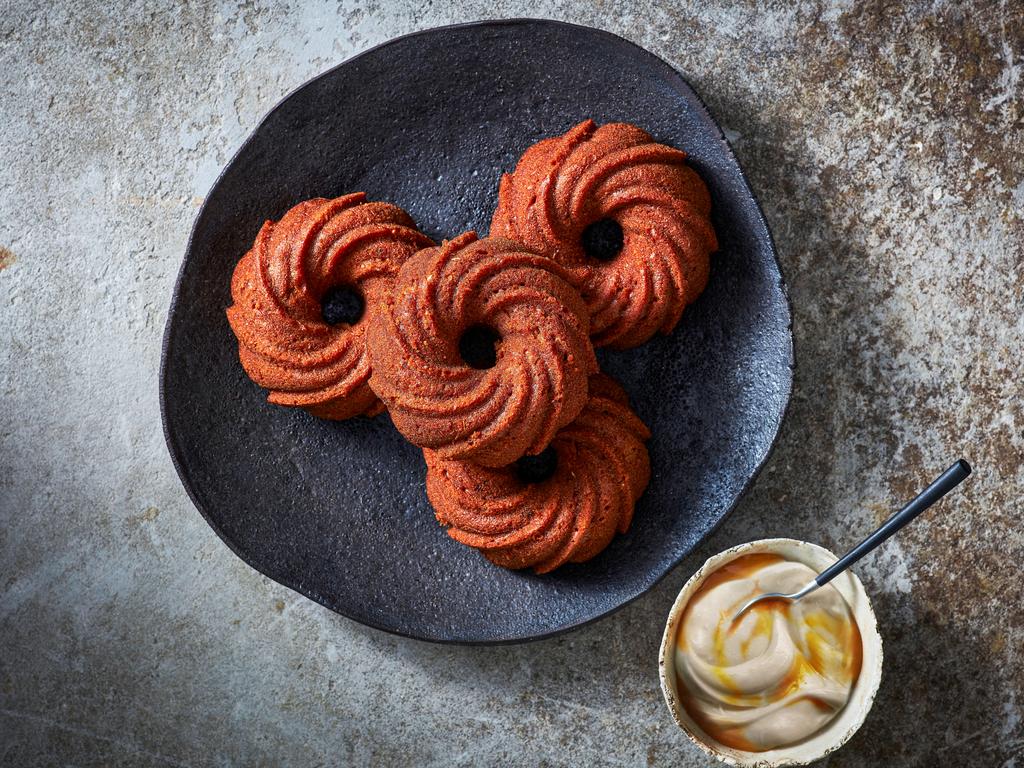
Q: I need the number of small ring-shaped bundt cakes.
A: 4